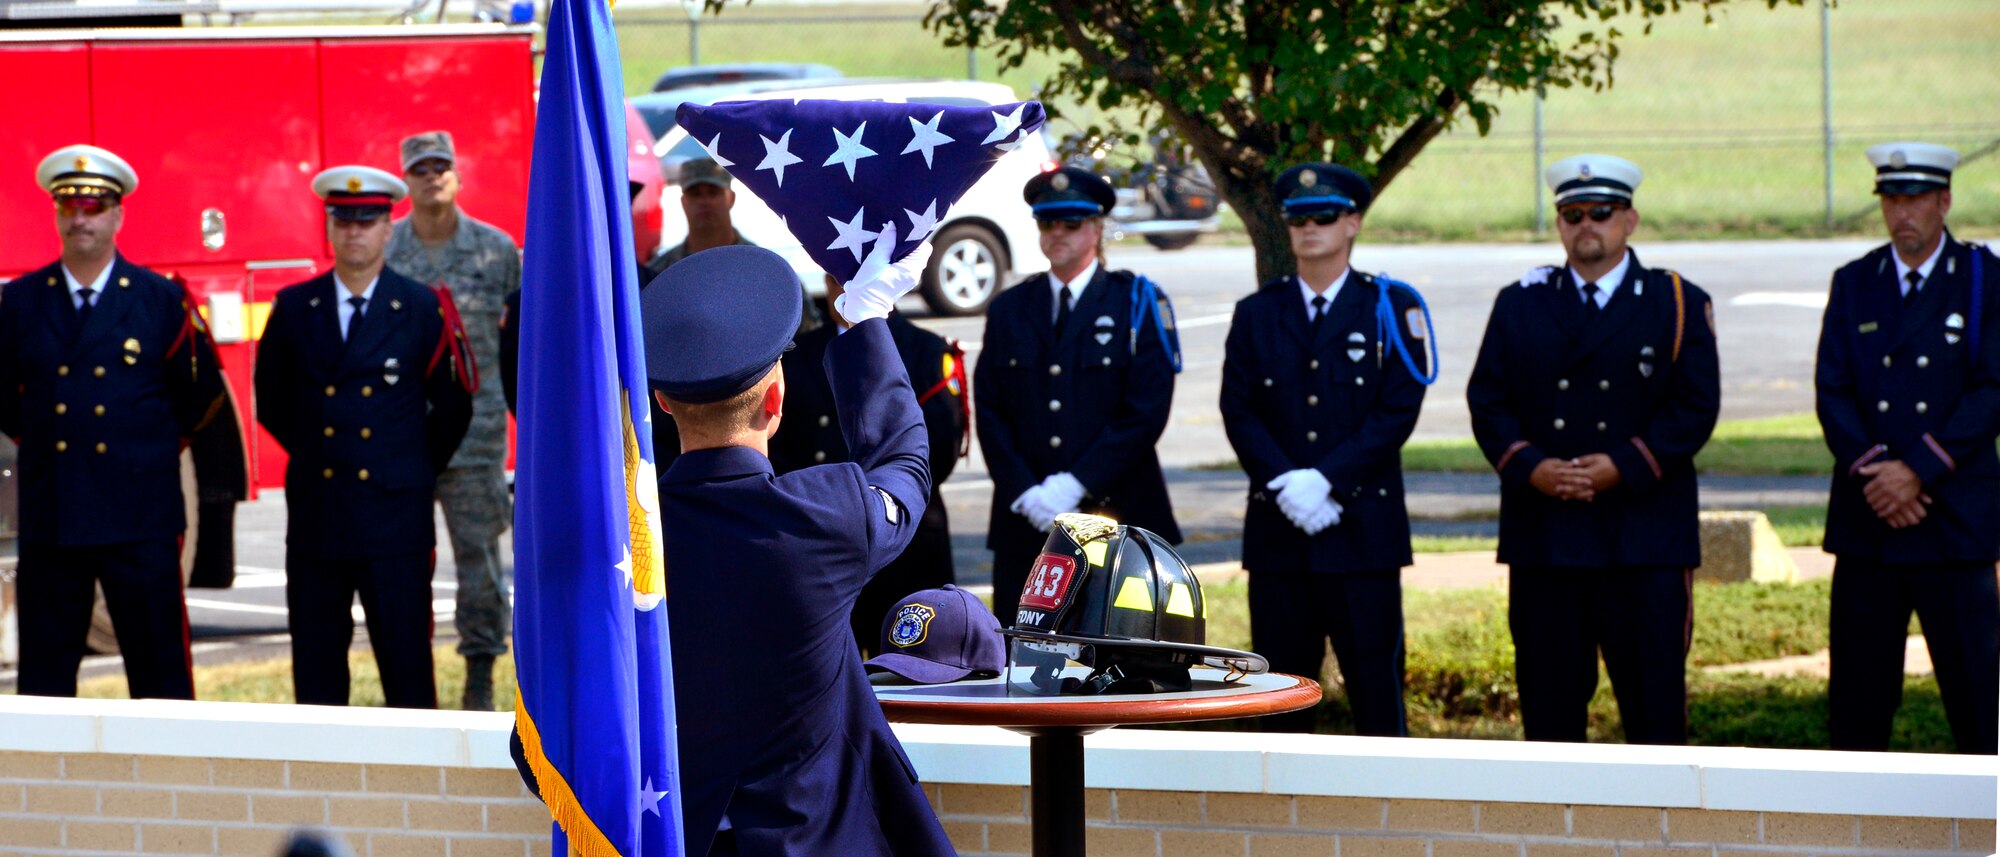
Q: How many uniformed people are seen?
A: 11